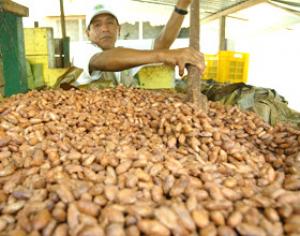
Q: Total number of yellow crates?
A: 2